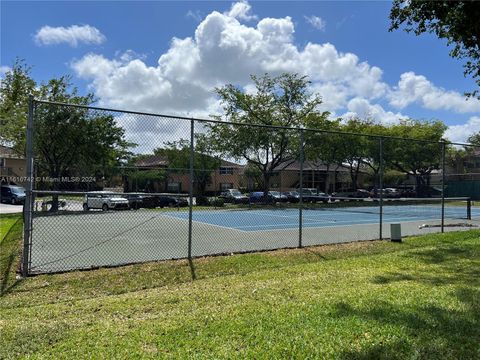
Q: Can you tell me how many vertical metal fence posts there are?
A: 5